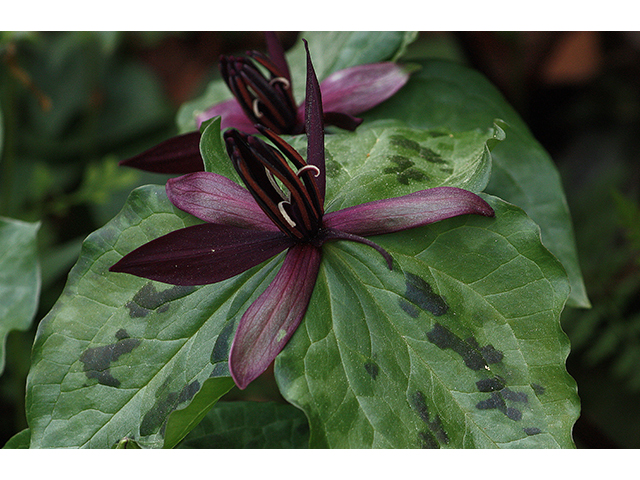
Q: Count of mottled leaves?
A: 3